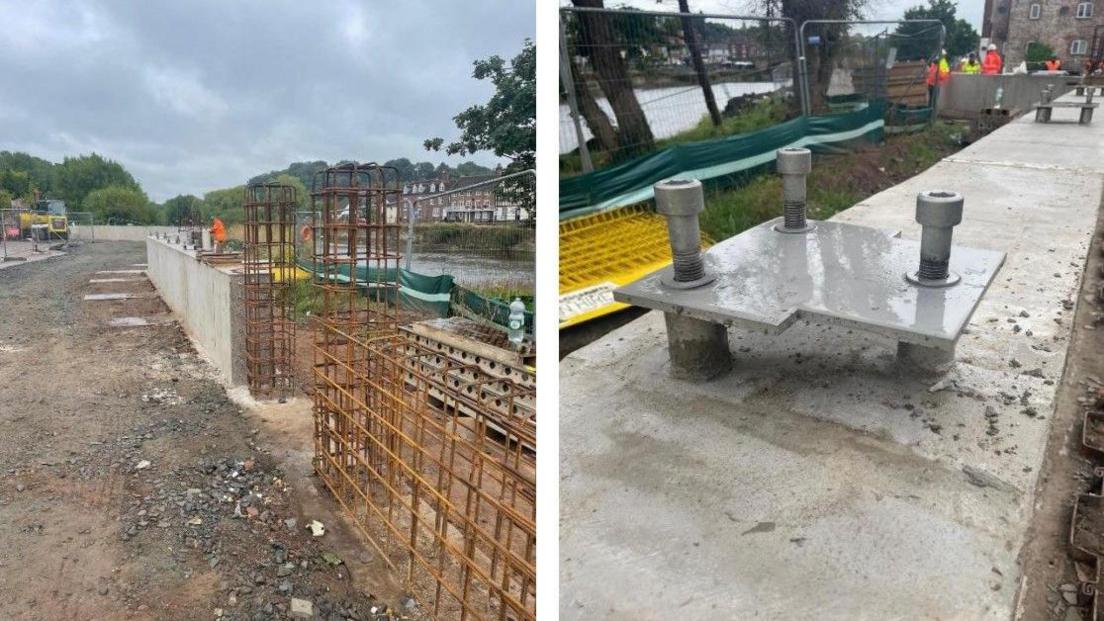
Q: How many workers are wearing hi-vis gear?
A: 6